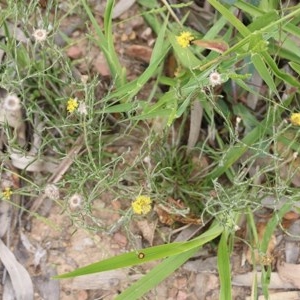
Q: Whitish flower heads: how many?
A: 6